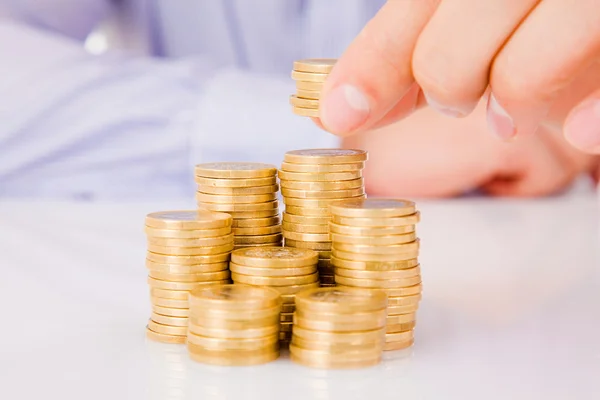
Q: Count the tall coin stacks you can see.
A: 4